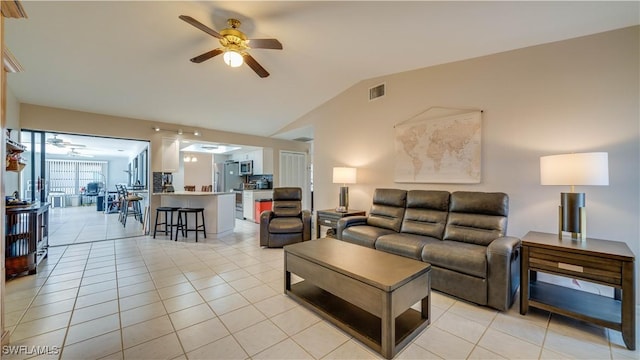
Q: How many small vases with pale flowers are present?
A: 0